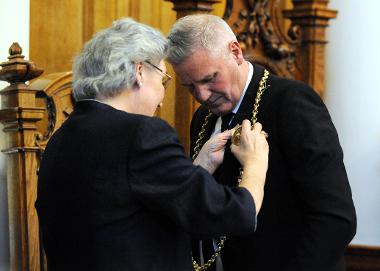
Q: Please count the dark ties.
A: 1